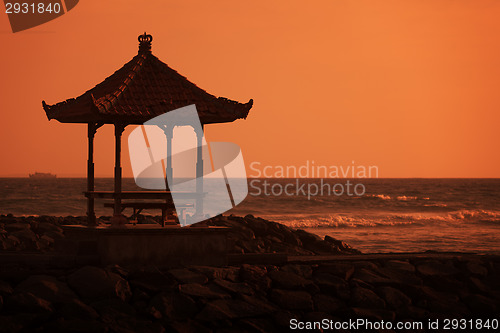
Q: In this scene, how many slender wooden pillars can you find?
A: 4